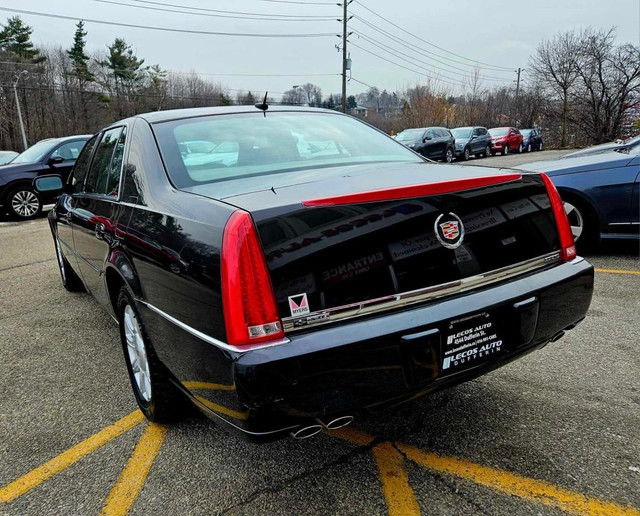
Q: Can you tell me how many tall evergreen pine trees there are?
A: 3